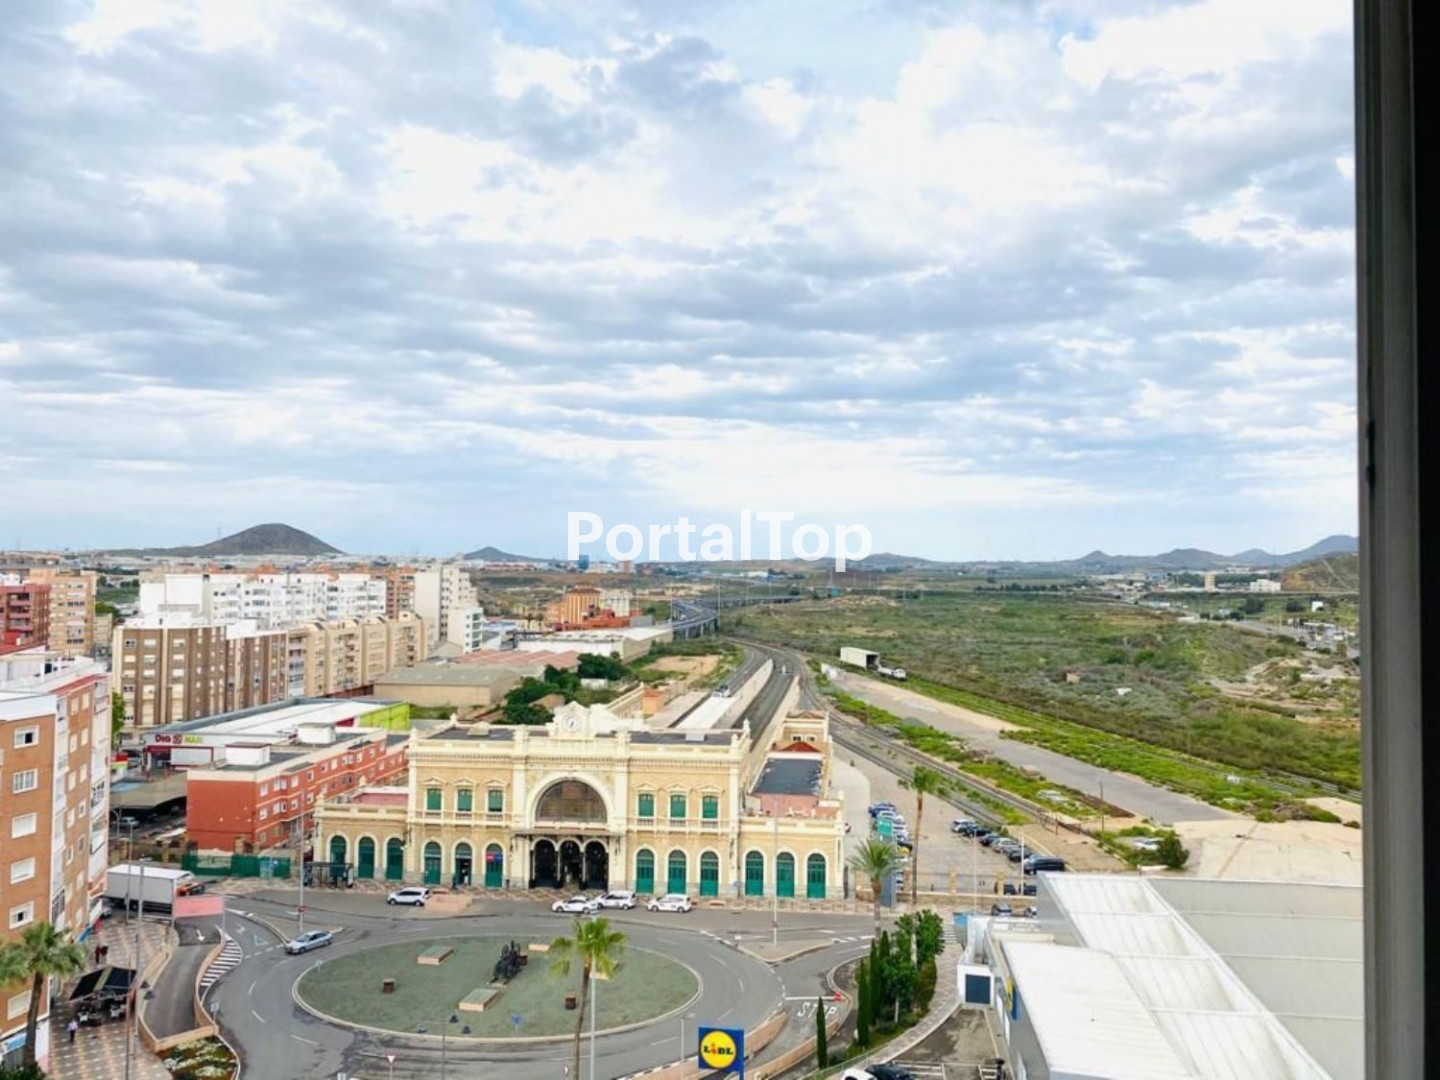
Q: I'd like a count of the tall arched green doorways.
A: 12